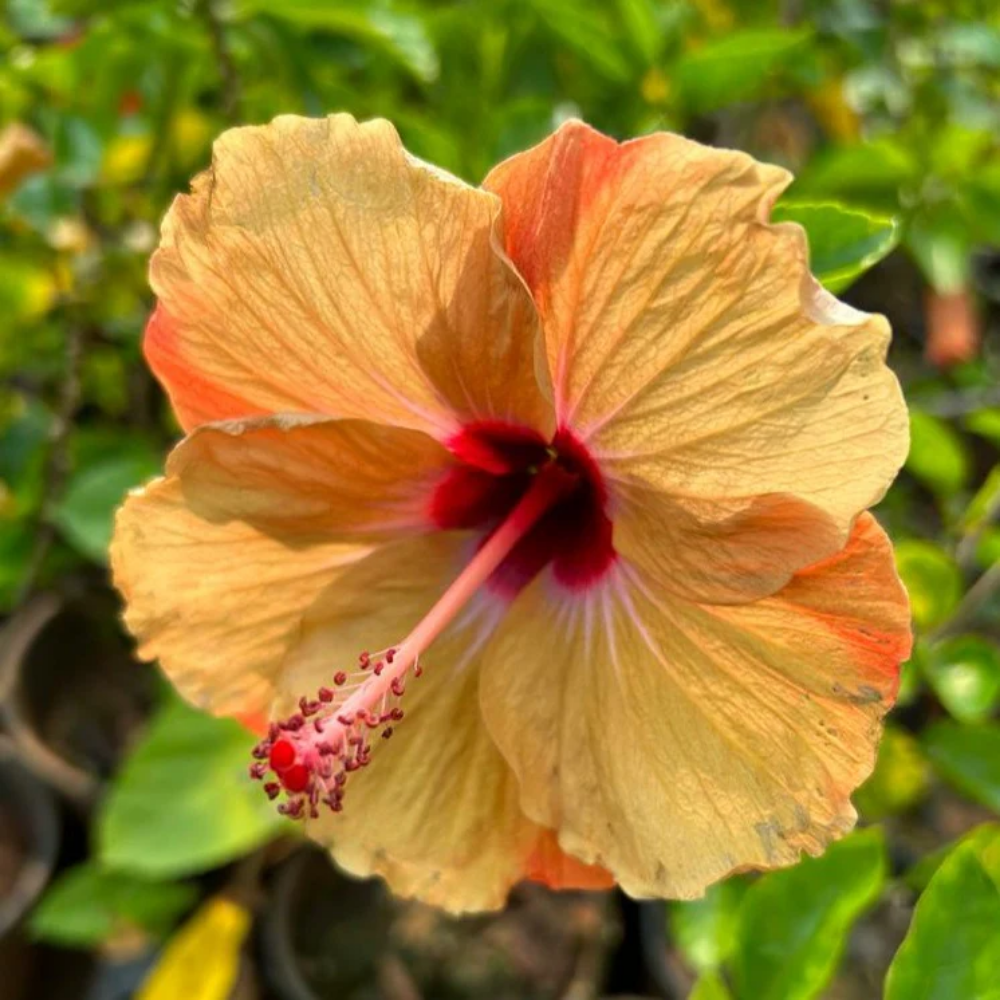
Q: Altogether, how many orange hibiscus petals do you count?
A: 5